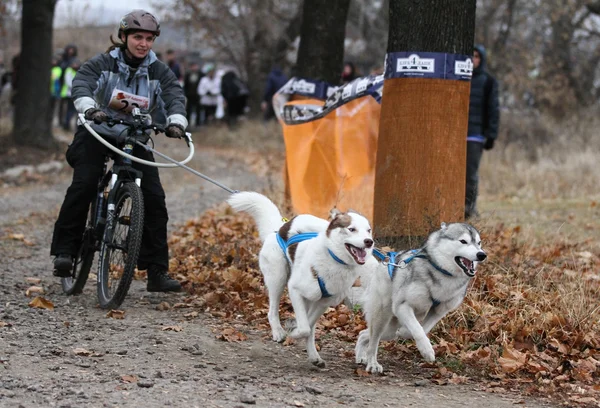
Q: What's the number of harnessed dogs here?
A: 2